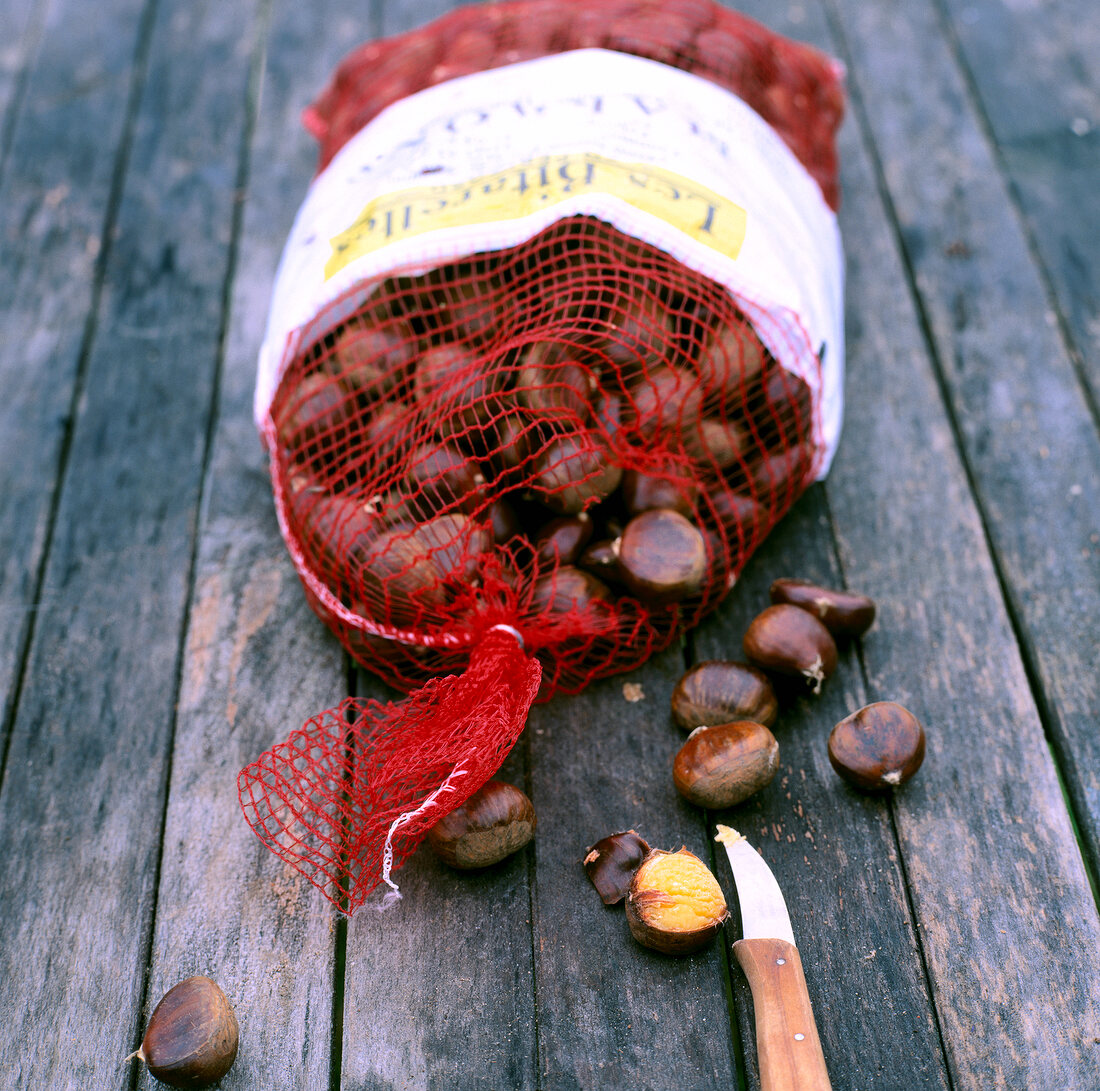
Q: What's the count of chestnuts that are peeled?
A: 1